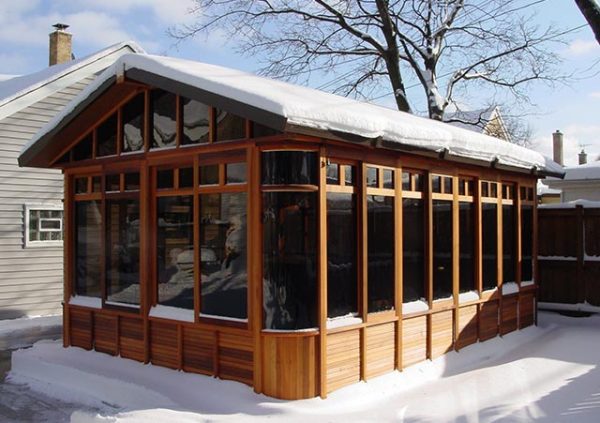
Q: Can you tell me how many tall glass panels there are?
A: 13